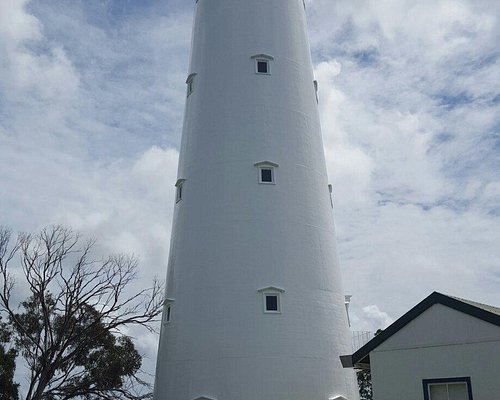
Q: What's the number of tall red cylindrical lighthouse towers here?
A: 0